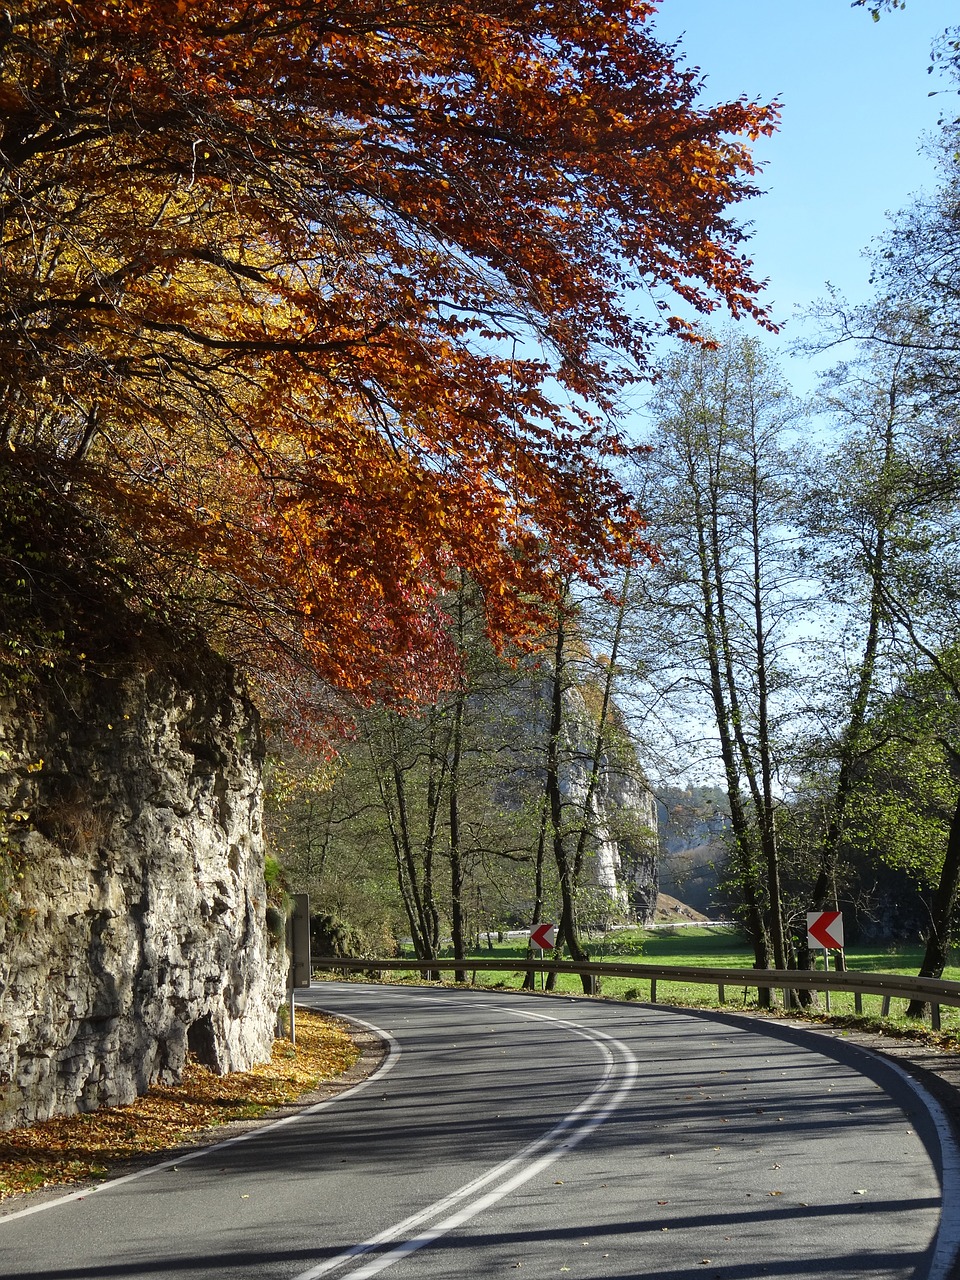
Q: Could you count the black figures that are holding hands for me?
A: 0